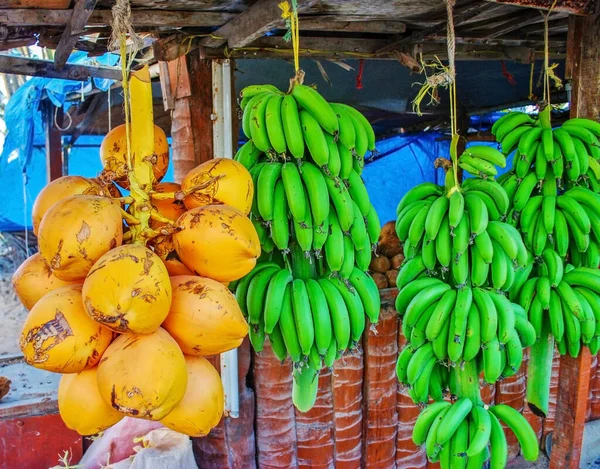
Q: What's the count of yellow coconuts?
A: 14